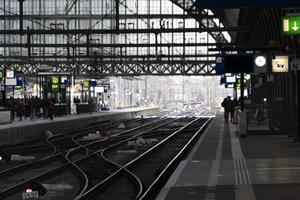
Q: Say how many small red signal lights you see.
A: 3